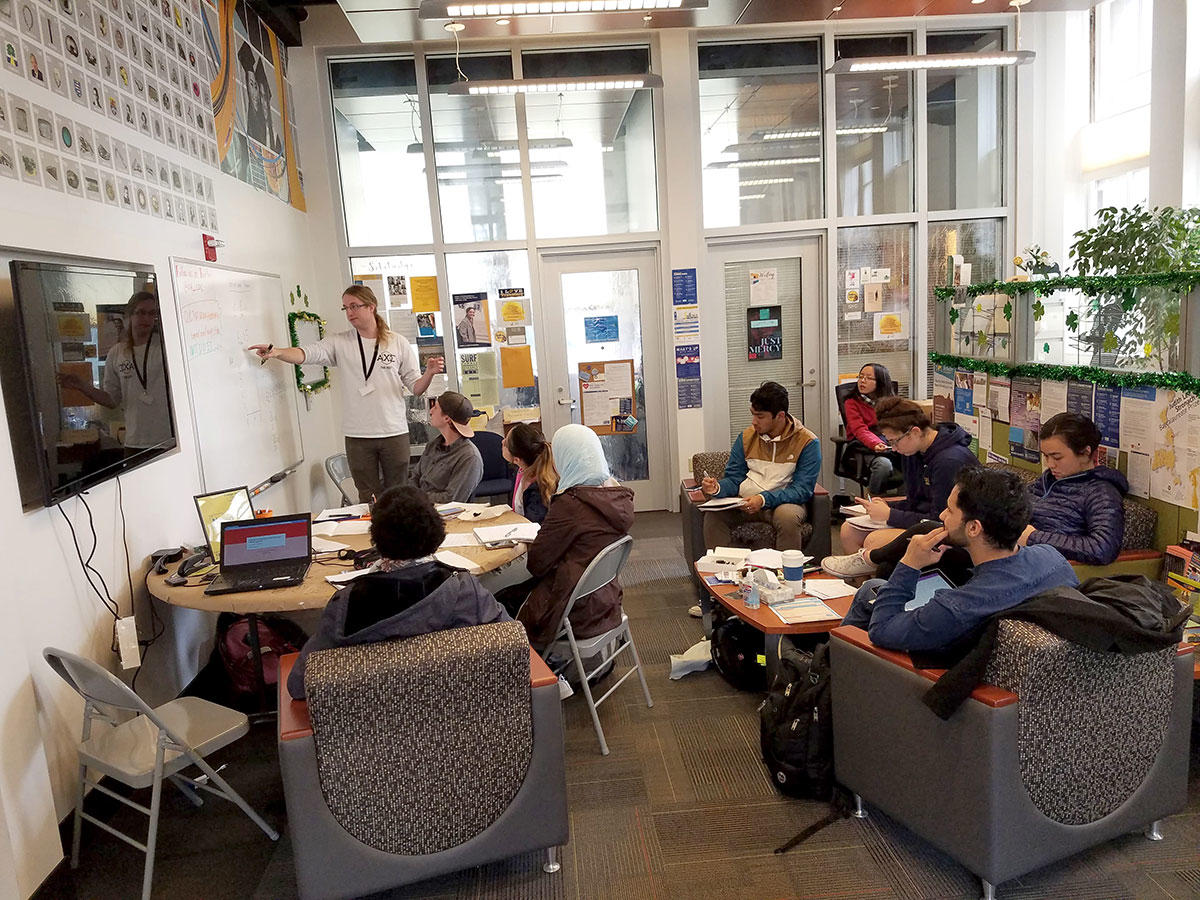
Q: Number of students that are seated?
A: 9